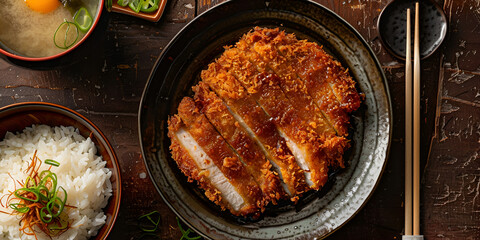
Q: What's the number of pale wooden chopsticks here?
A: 2